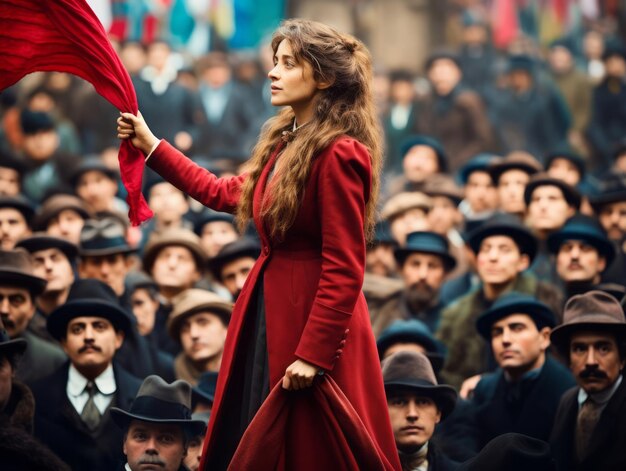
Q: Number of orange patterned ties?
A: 0